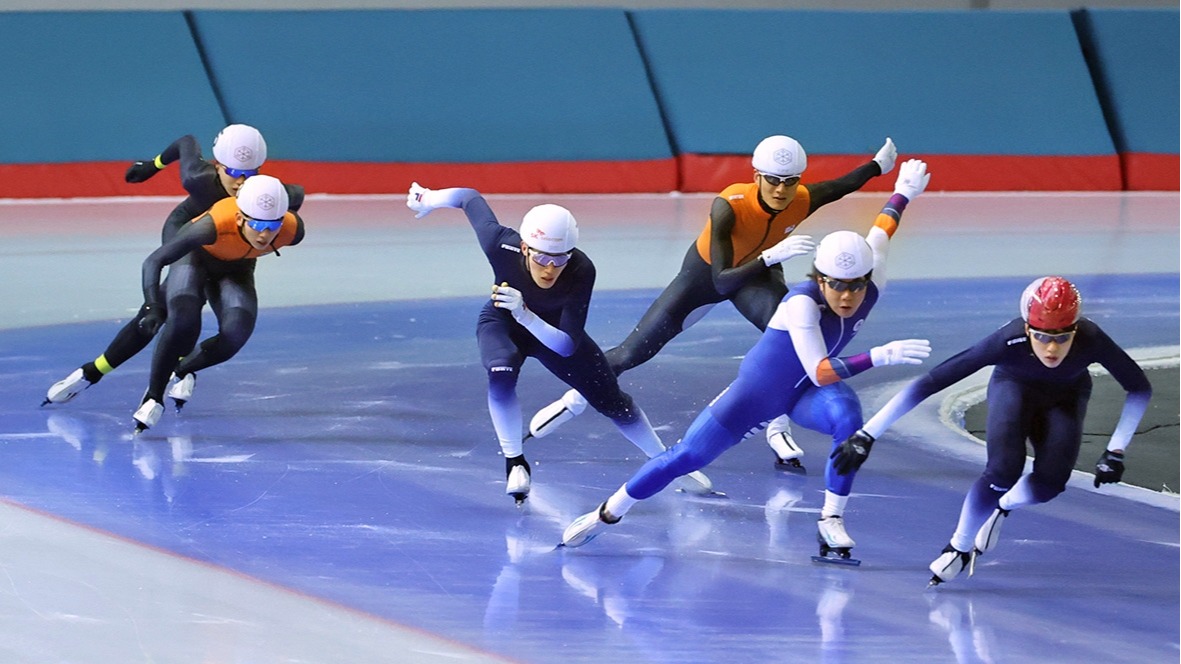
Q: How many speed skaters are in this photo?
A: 6